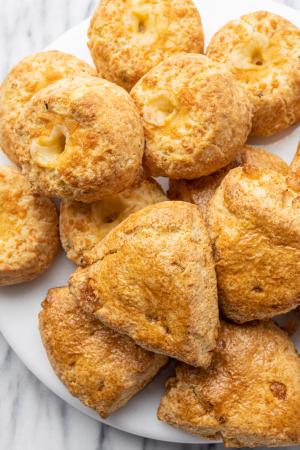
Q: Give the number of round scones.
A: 7